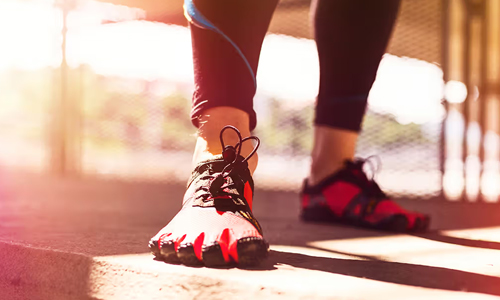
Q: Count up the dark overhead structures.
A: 1